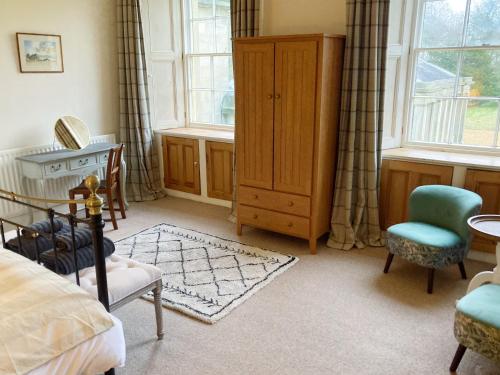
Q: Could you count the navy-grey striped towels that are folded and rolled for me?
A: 4